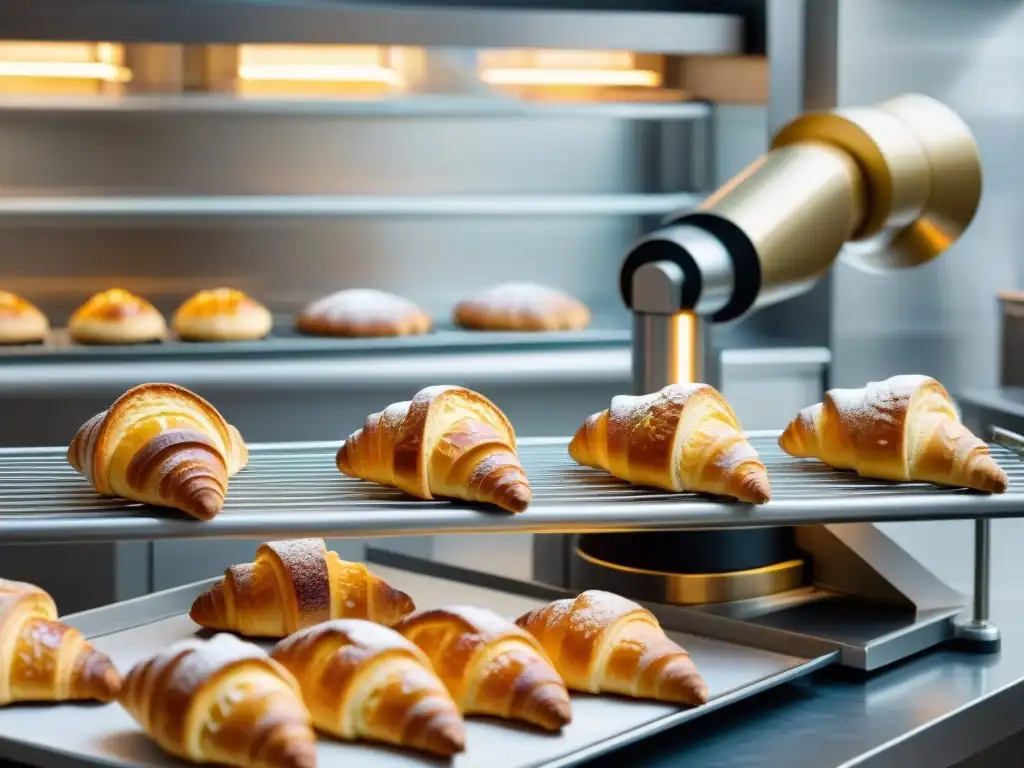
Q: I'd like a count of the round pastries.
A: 5